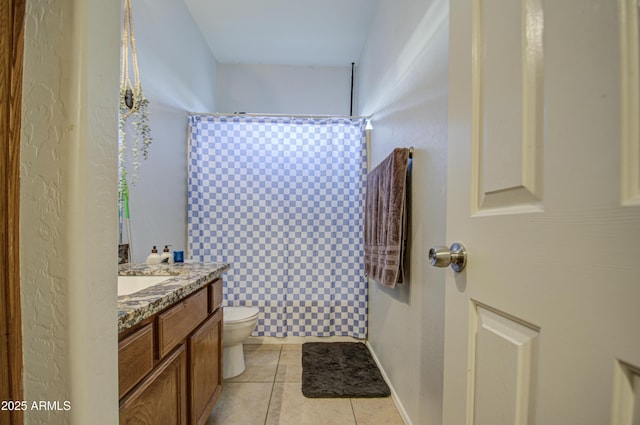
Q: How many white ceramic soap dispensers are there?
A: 2